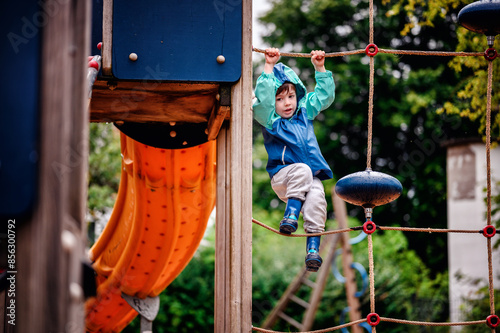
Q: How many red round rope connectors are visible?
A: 6